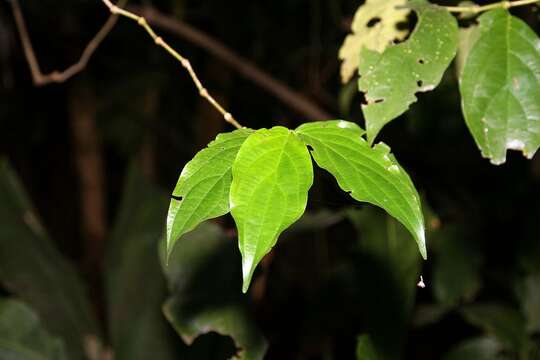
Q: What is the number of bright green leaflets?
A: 3